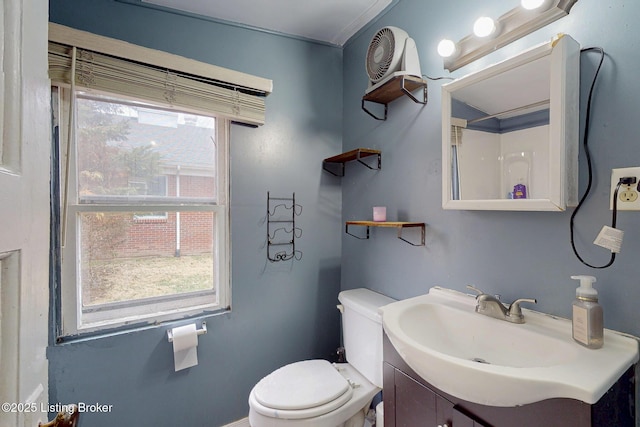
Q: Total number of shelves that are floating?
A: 3